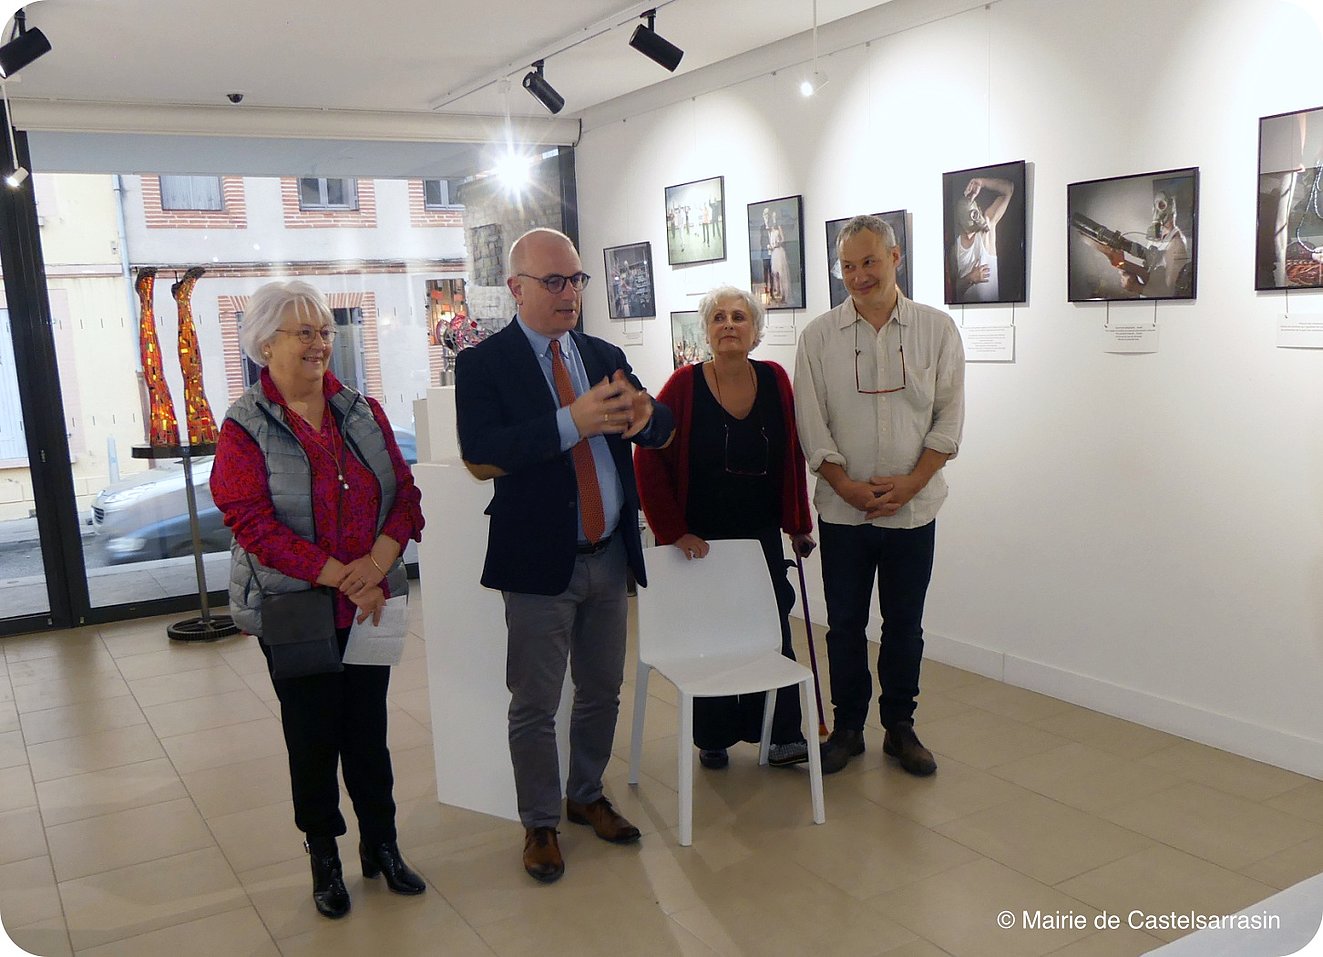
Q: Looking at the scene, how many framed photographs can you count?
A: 8